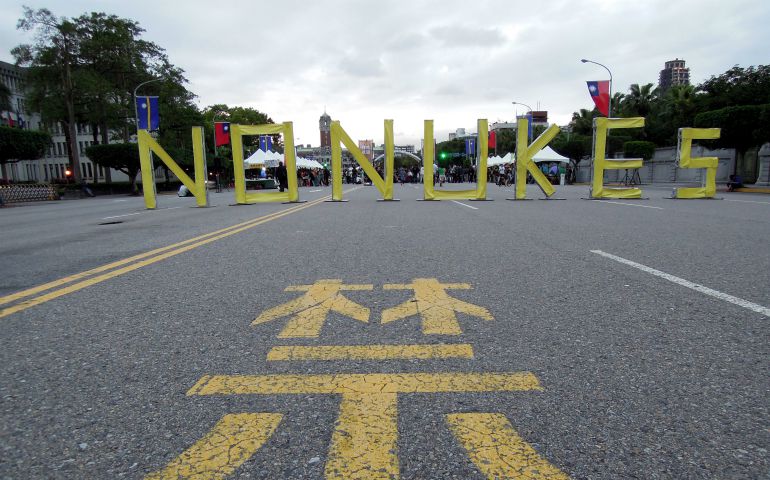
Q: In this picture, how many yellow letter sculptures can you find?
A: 7